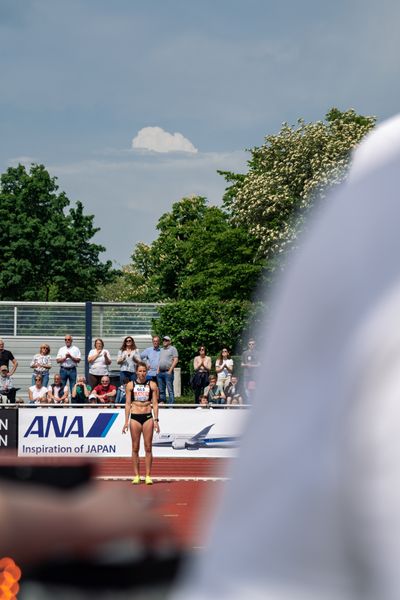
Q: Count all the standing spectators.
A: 10